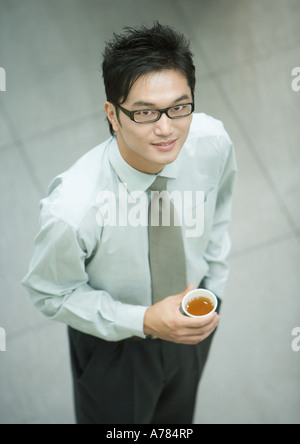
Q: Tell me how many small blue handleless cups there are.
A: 0